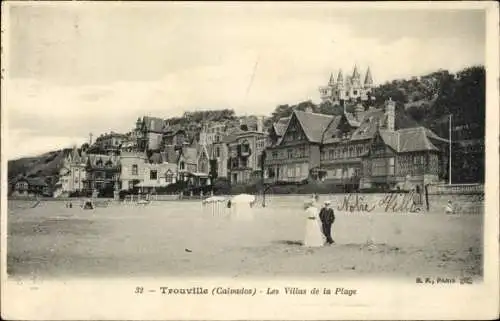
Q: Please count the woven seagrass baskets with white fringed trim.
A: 0